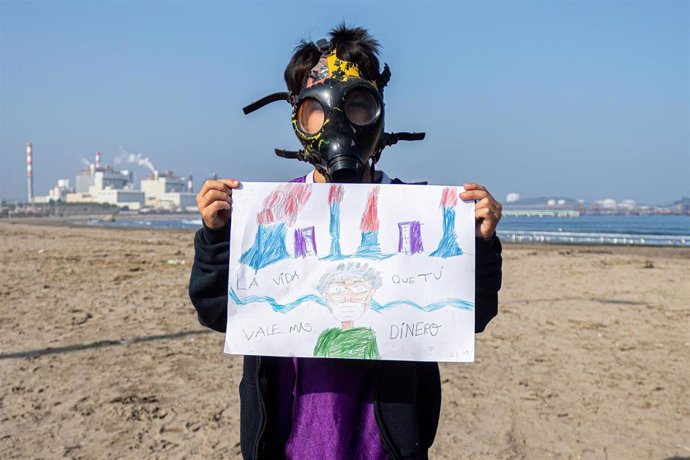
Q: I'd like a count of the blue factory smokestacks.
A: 4